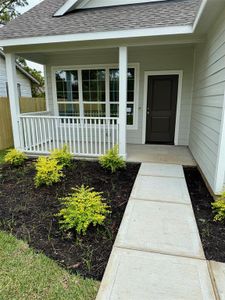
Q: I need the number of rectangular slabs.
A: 4